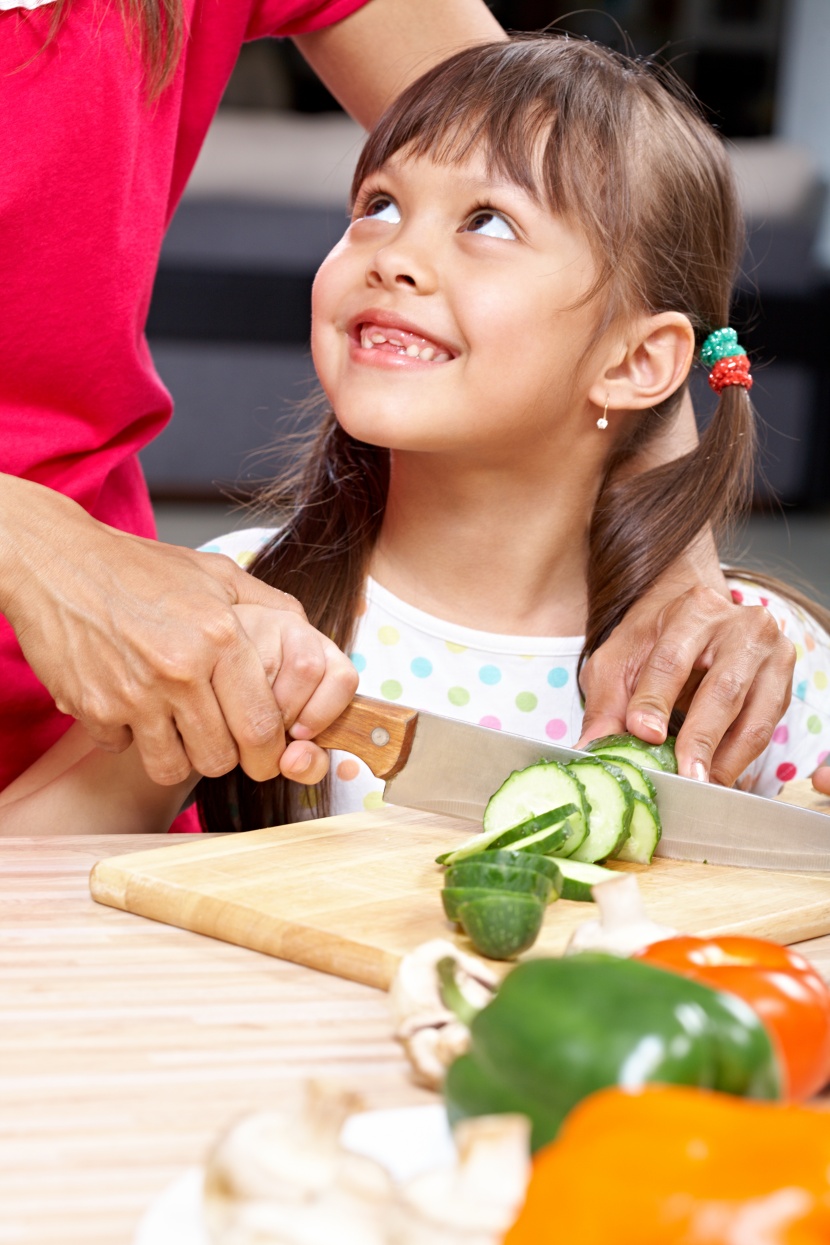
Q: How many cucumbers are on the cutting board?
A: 1